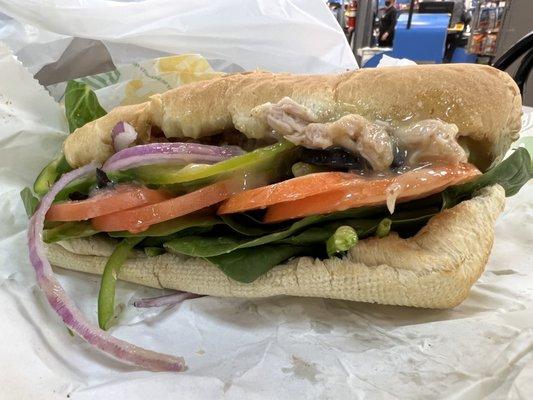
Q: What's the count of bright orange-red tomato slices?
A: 4